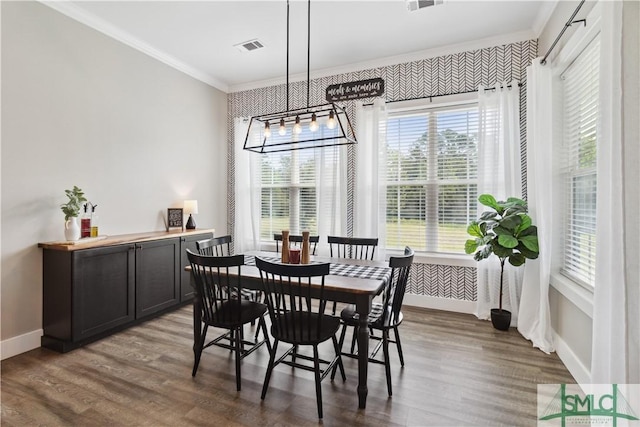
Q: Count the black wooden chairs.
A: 6